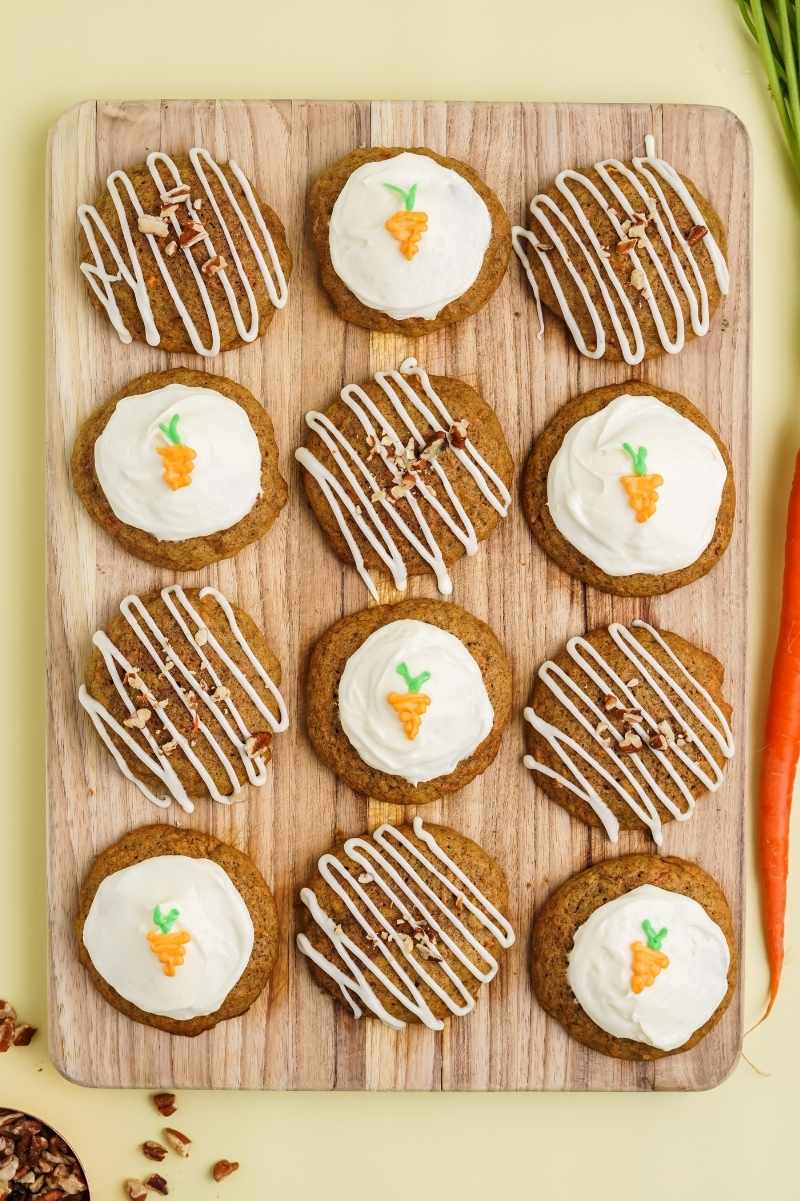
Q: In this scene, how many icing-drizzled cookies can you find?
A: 6